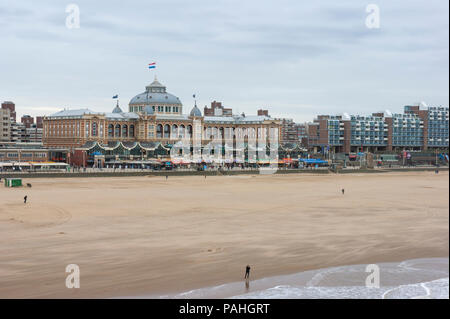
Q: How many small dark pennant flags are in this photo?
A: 2